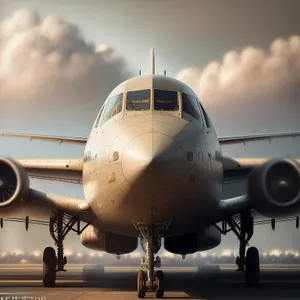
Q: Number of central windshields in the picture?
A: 2